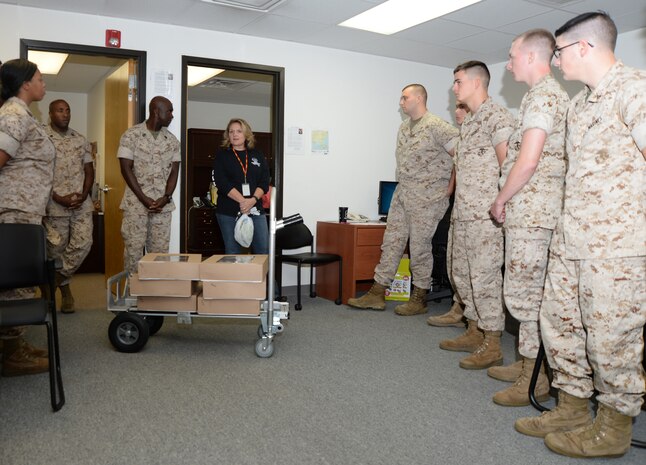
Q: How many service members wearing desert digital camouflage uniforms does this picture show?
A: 8